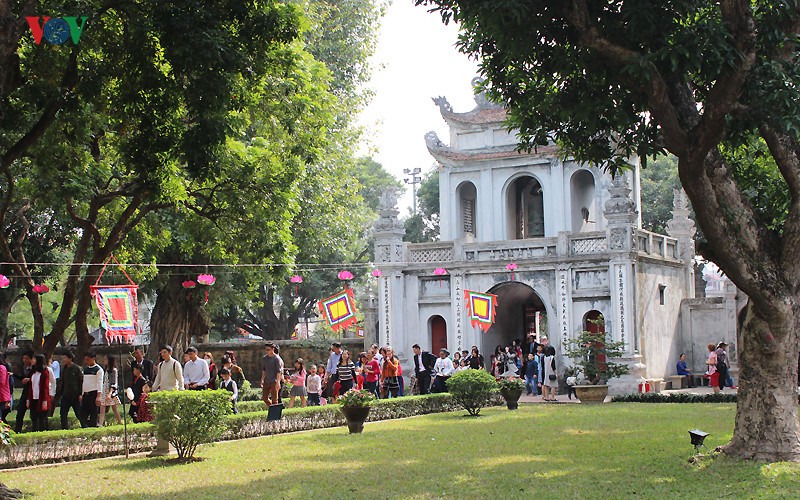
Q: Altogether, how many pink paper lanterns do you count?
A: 9